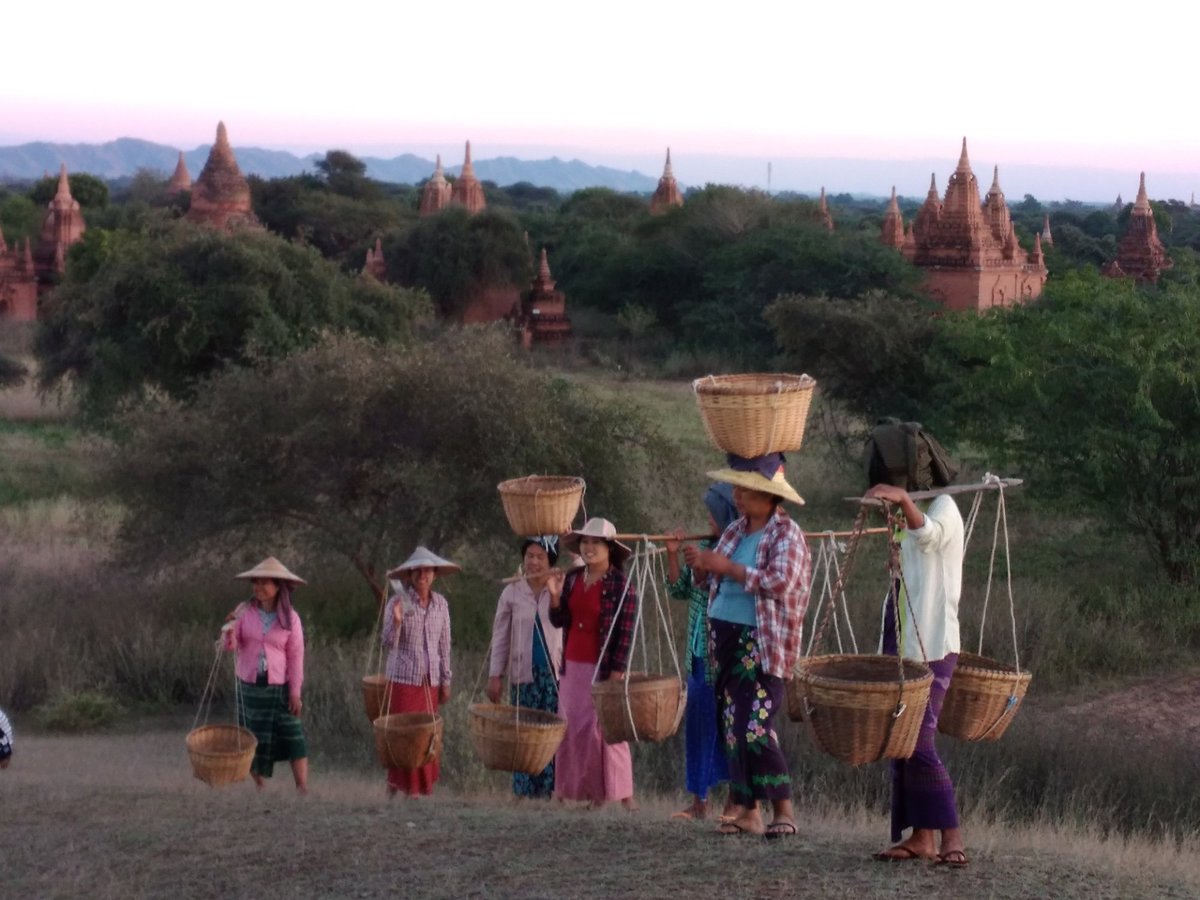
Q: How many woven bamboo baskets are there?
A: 10